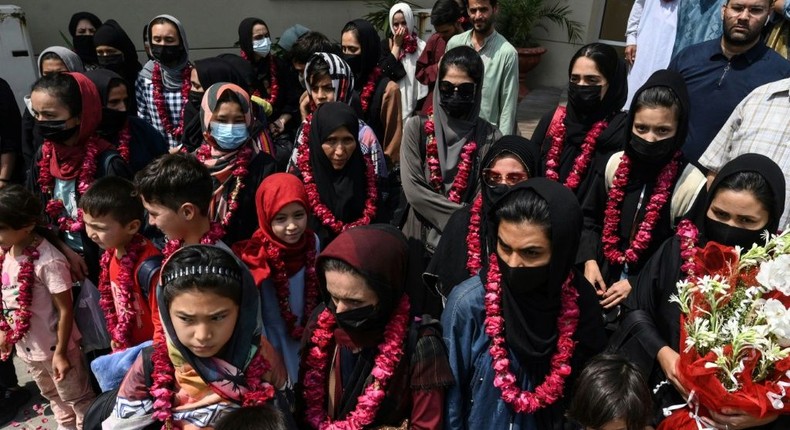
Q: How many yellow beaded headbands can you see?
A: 0